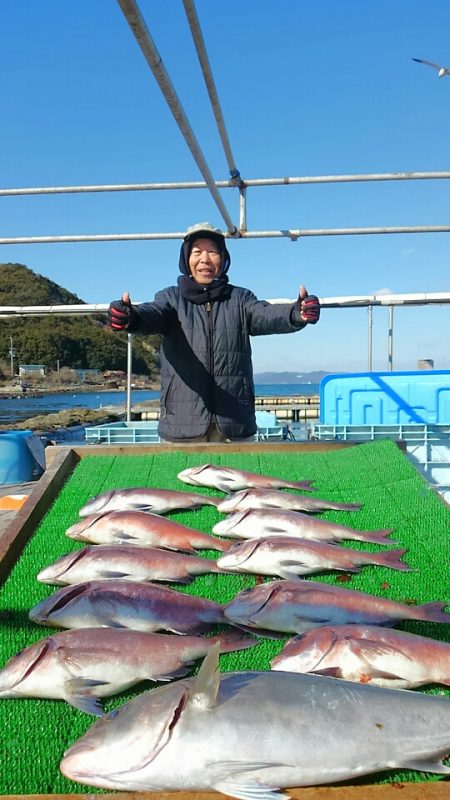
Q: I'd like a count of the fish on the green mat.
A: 12